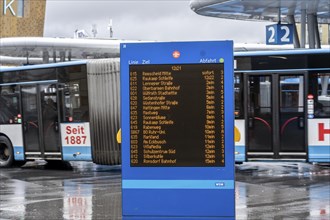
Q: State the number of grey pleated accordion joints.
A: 1